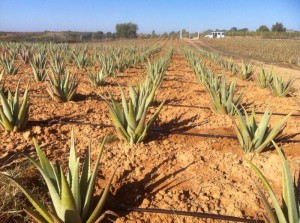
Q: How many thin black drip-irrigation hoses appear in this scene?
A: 3